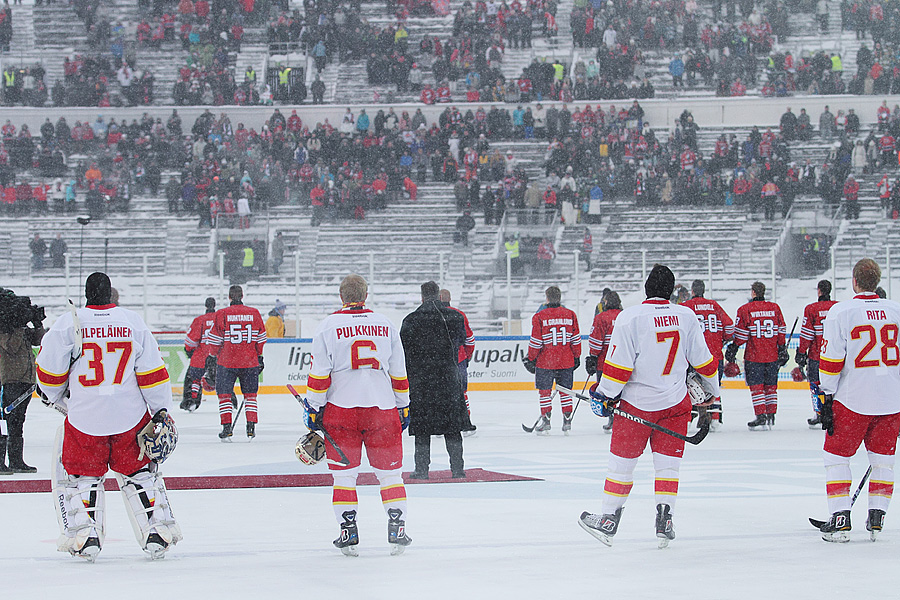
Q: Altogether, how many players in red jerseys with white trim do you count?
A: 8